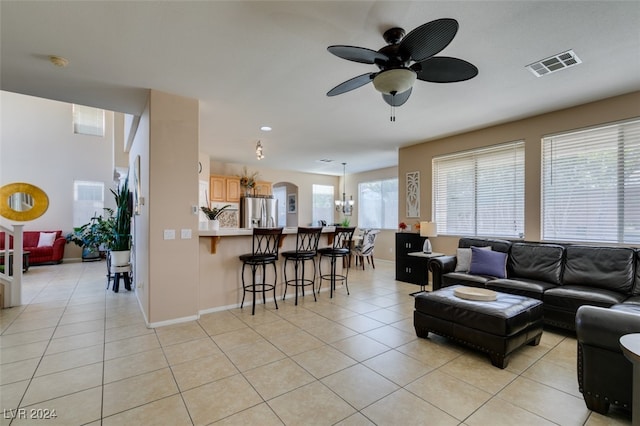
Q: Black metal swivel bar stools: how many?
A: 3